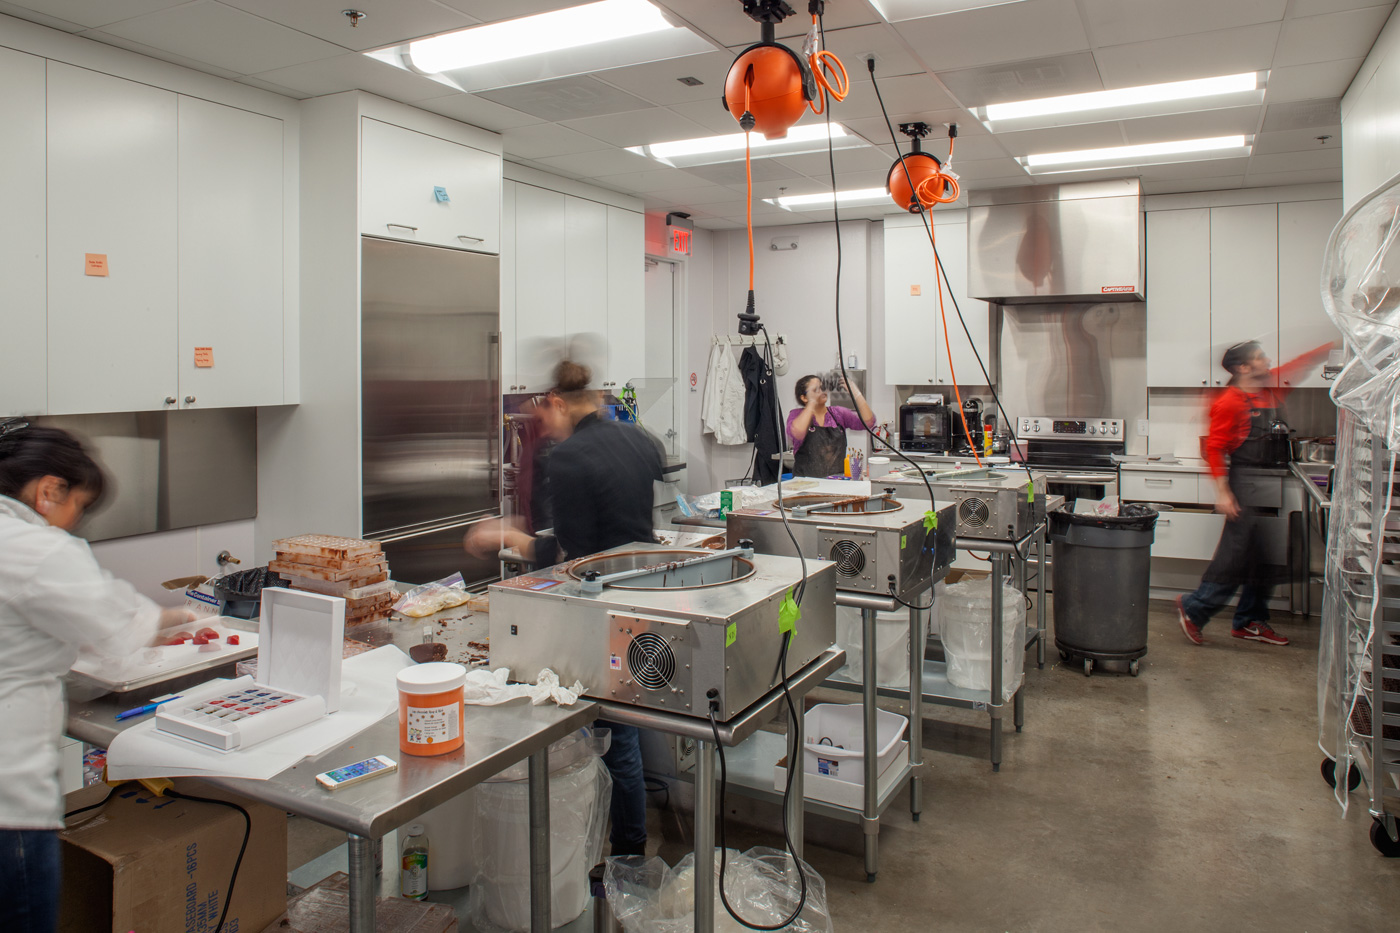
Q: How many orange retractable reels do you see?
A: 2